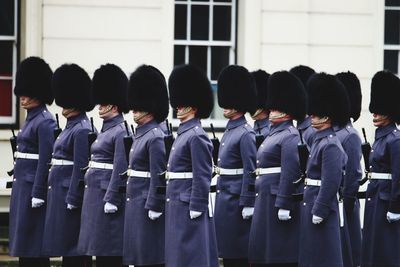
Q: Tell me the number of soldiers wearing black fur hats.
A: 12